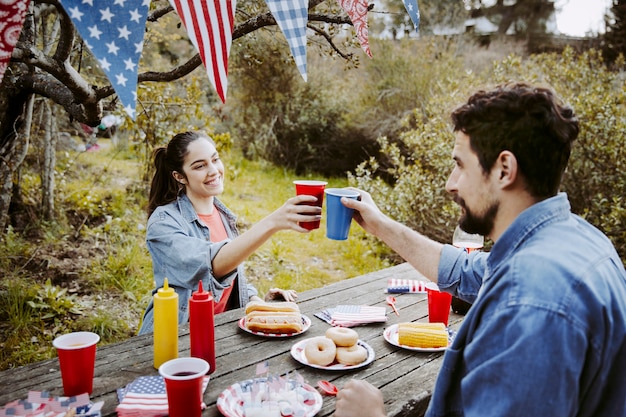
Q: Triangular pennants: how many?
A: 6